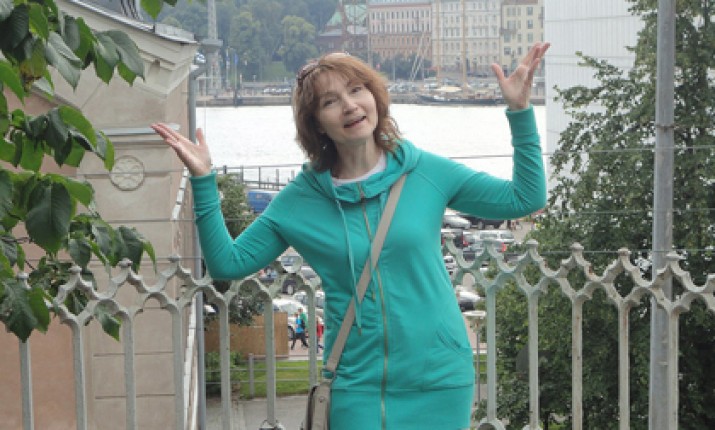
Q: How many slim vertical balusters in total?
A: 12